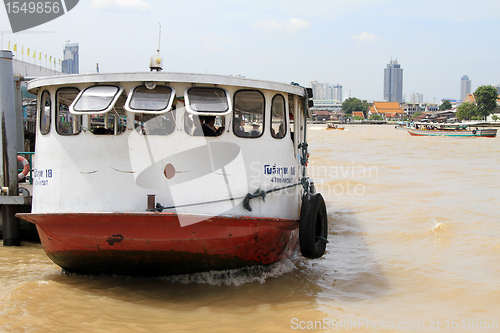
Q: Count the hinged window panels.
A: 3